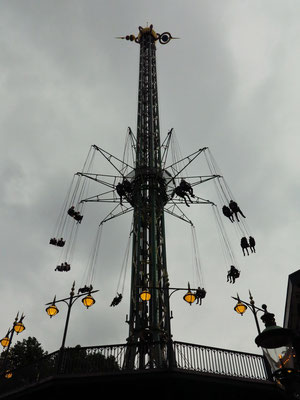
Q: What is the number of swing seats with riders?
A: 11